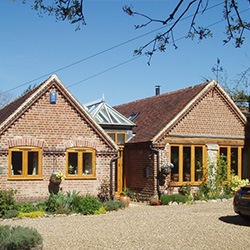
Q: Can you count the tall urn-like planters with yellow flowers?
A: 1